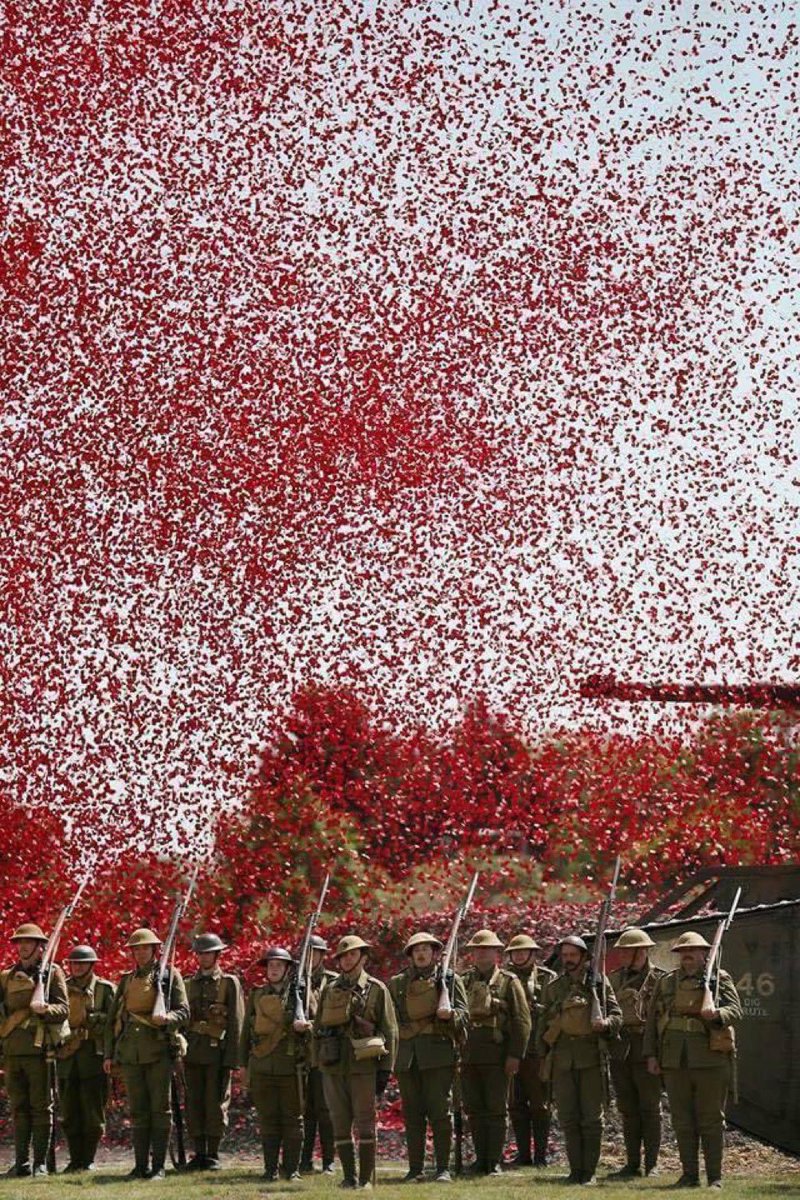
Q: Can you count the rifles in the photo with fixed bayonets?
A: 6